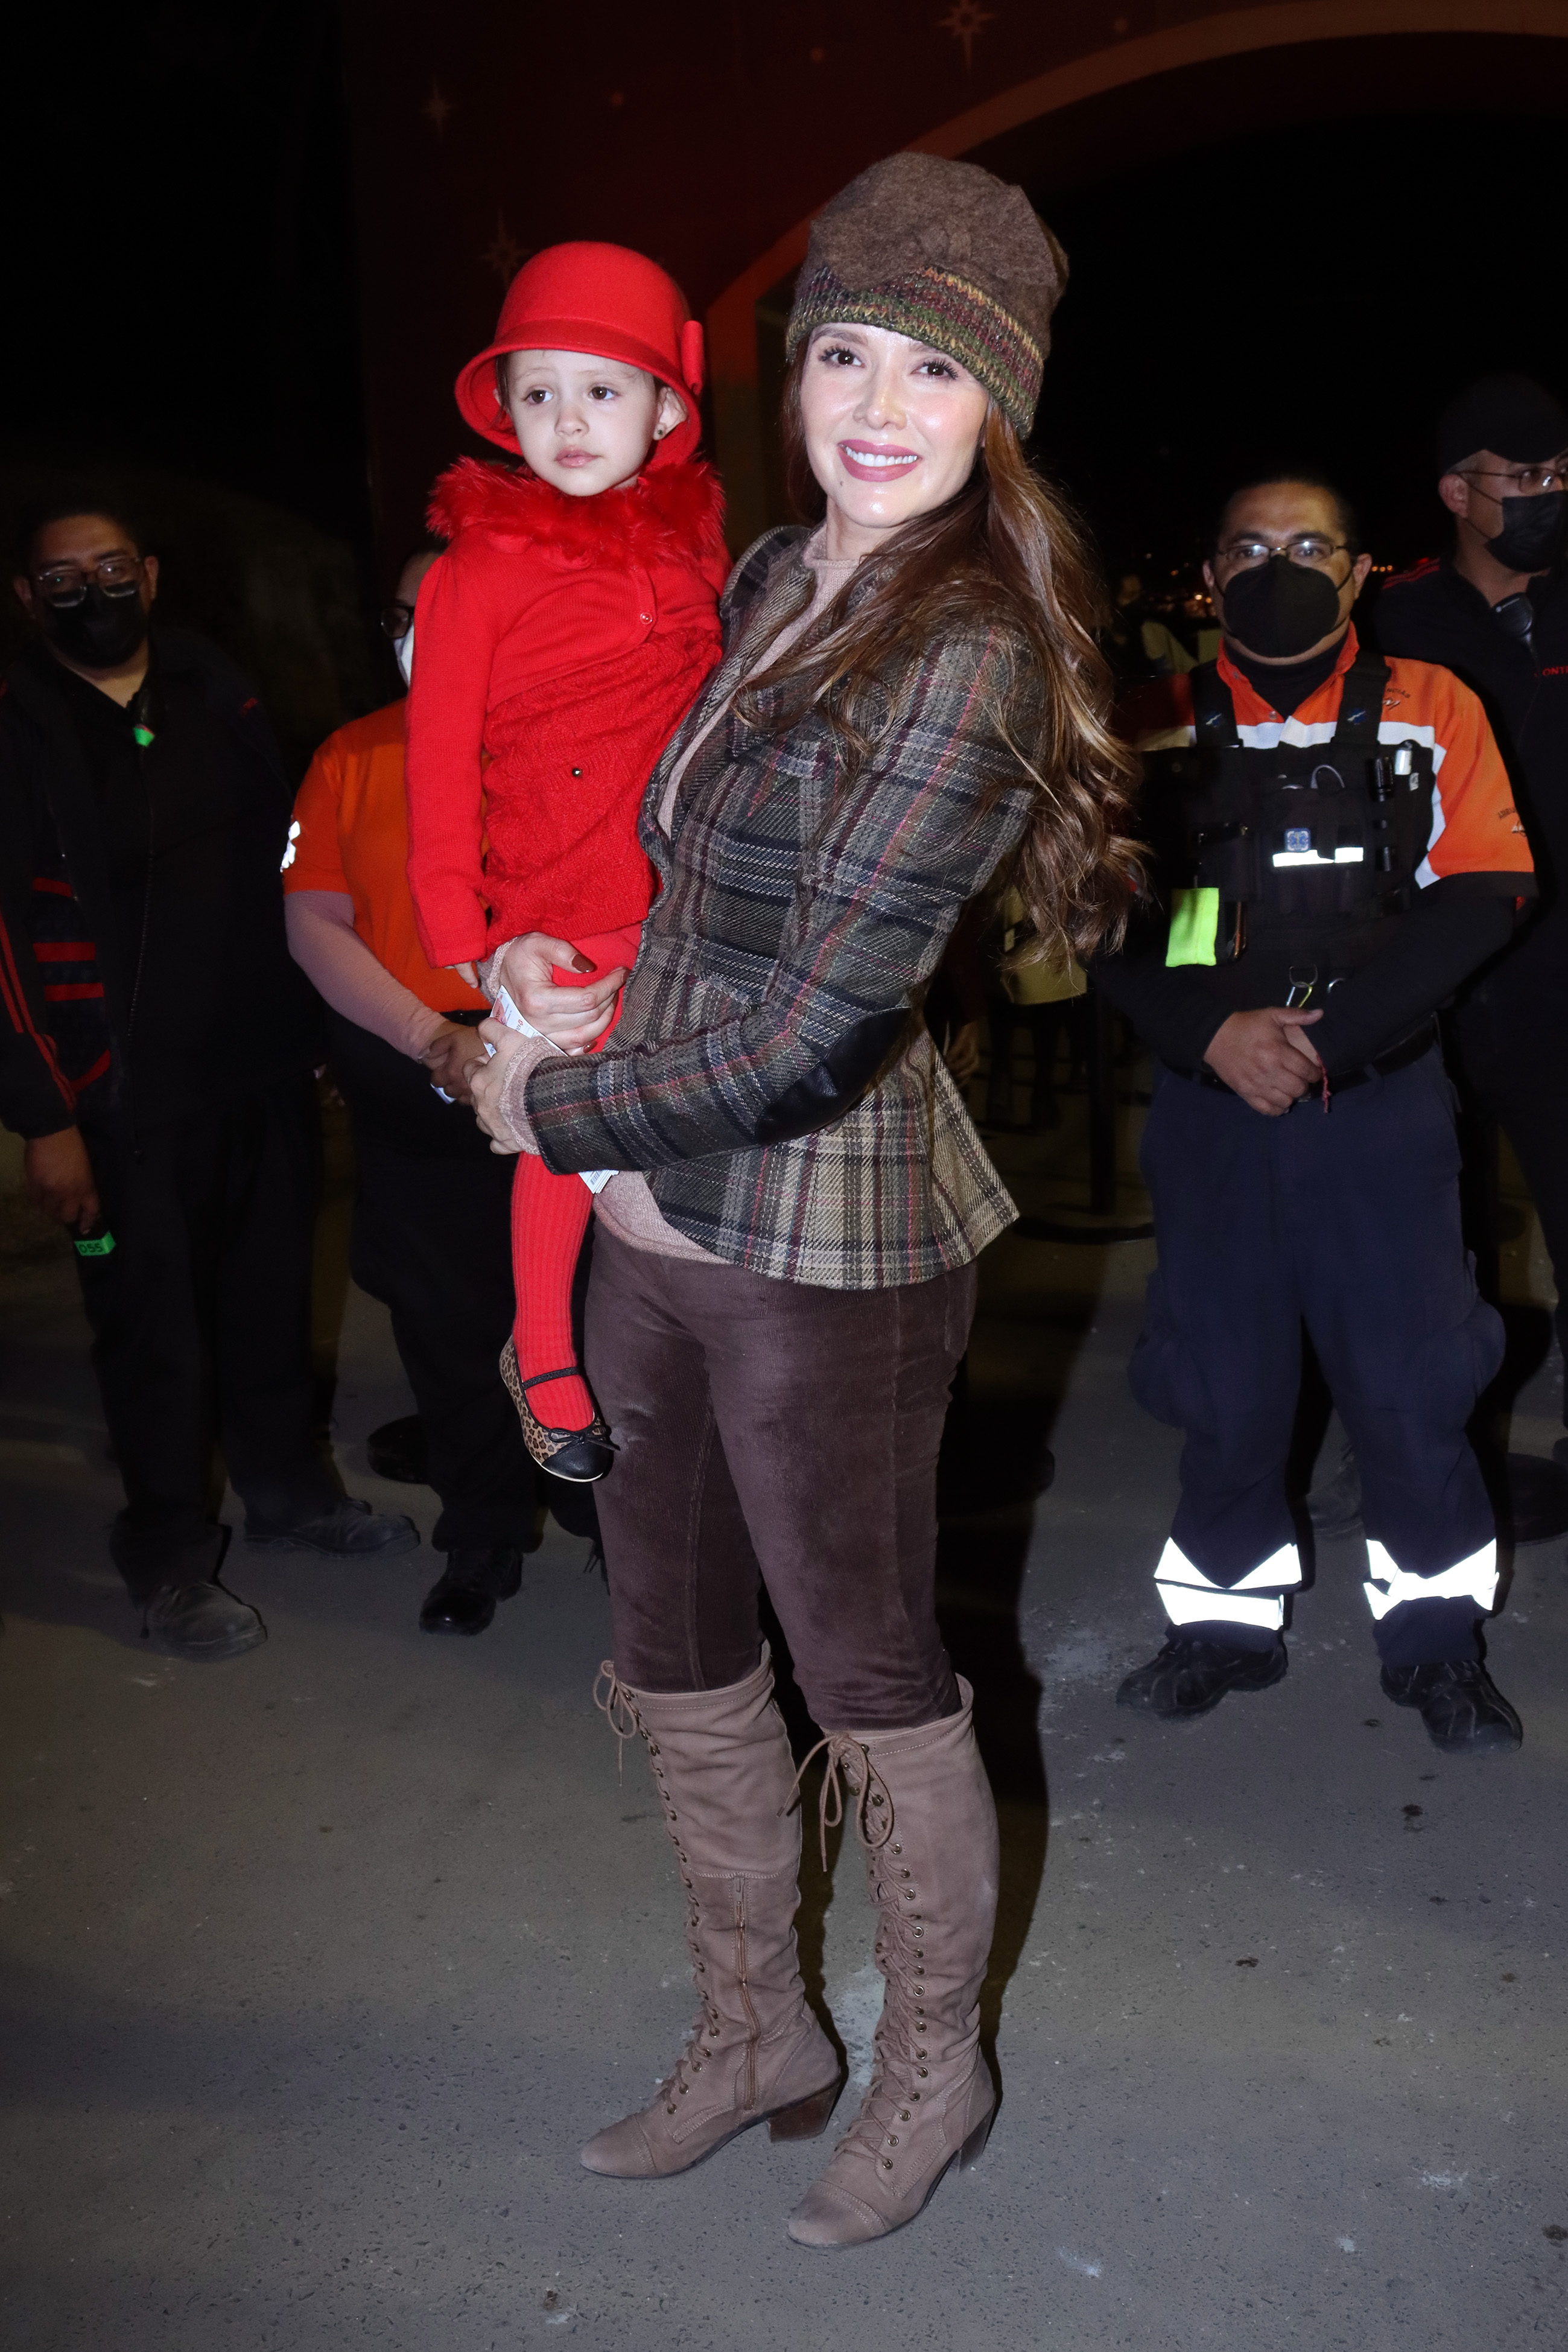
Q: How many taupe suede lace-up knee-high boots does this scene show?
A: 2